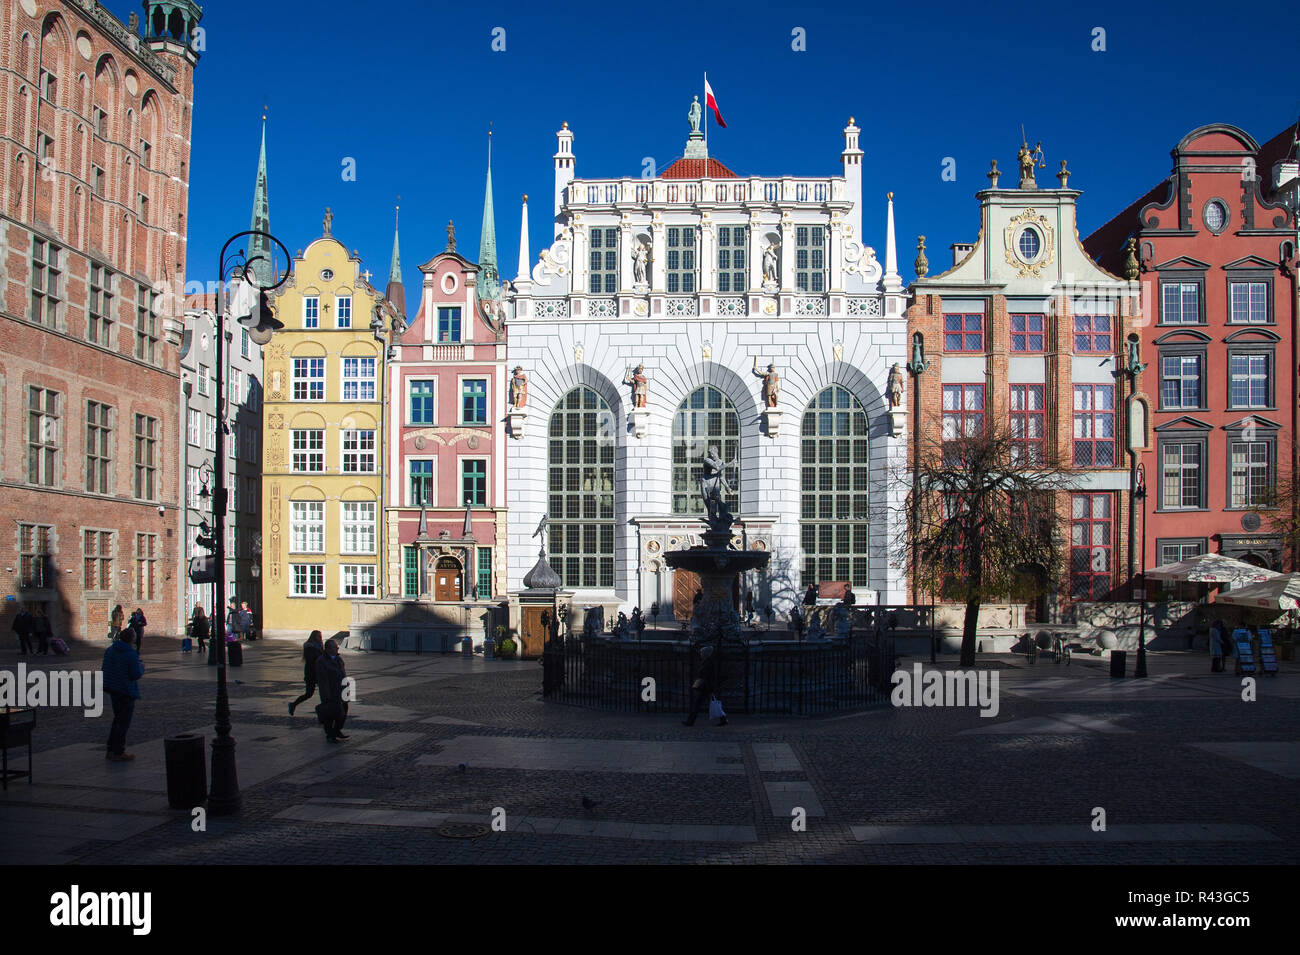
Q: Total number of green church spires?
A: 3